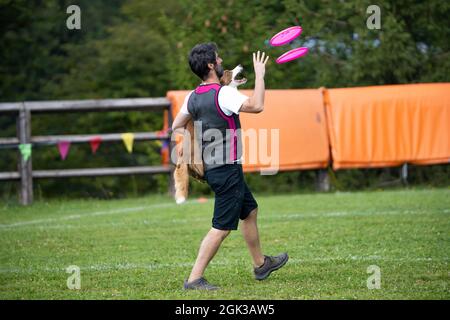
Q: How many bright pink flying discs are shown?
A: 2